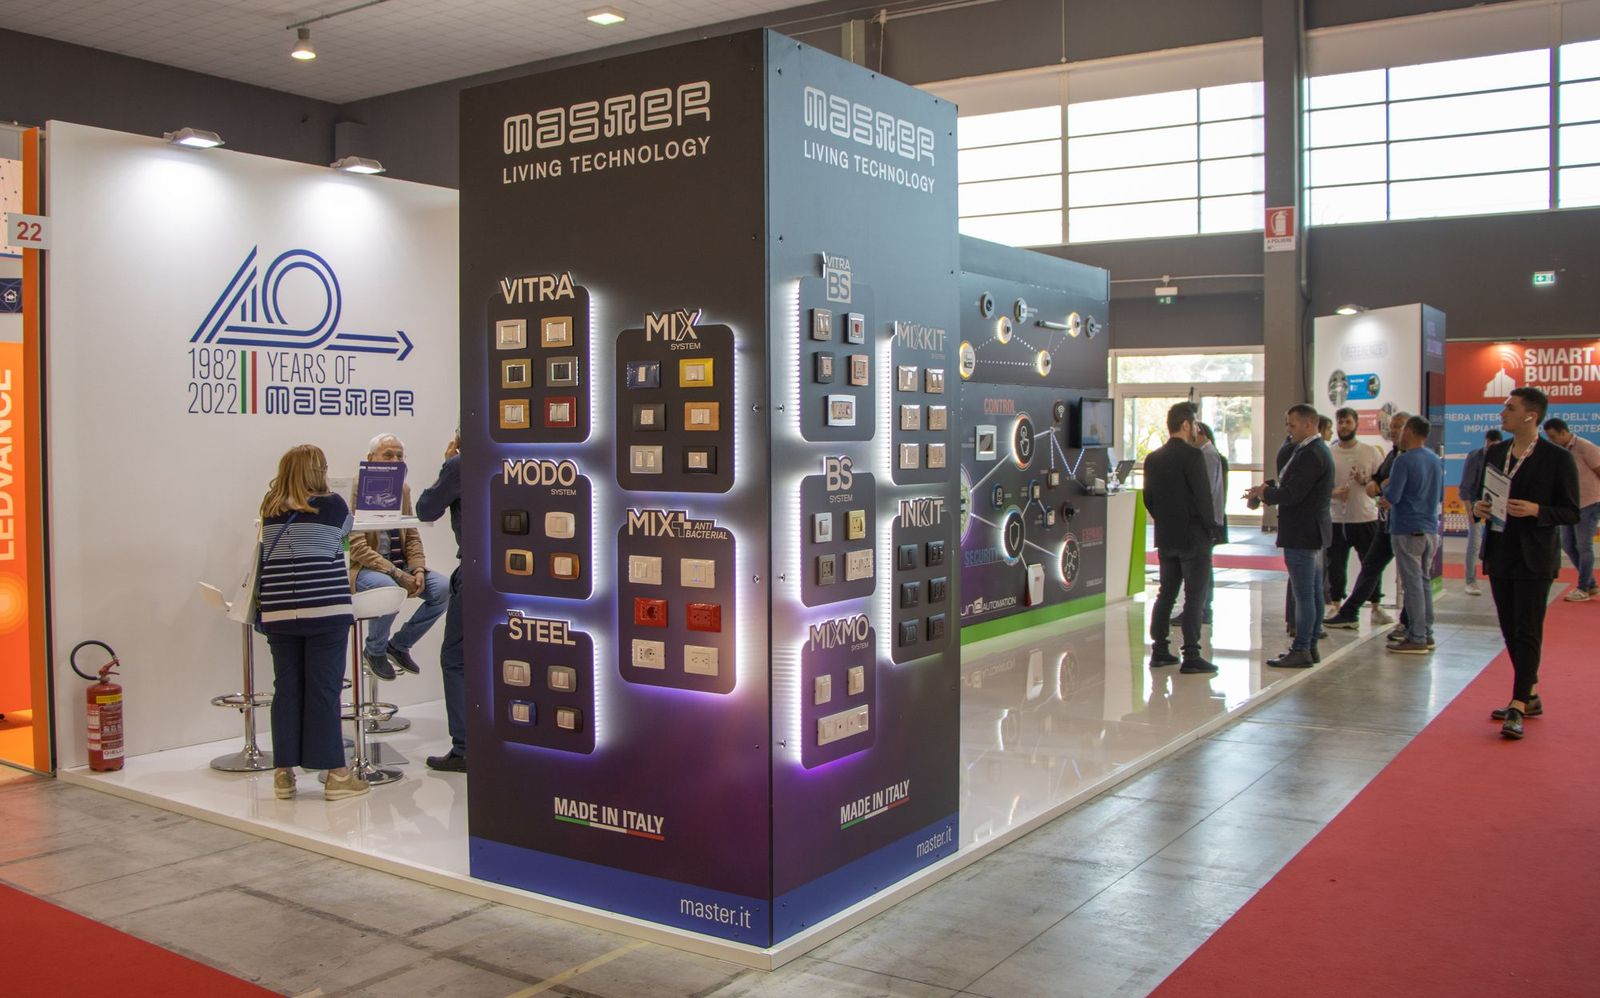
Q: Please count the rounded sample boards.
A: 10